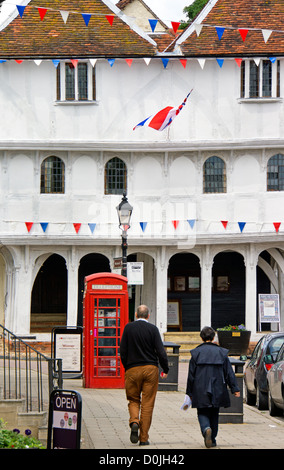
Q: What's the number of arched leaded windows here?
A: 4